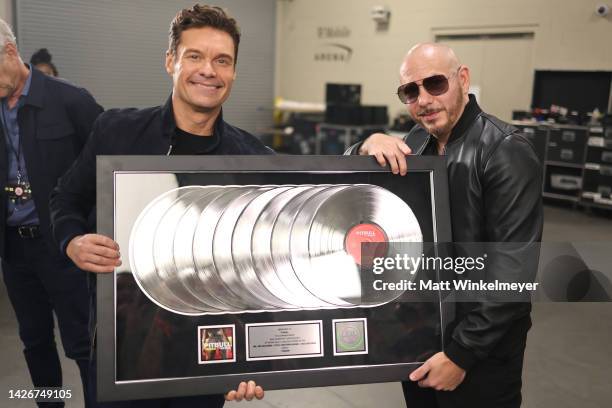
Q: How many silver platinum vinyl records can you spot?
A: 10